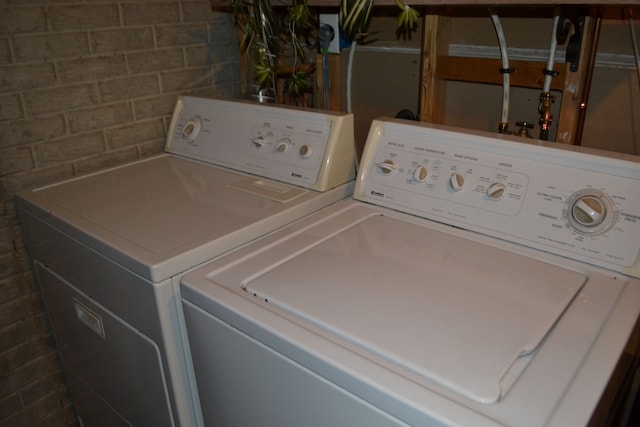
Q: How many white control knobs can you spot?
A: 9